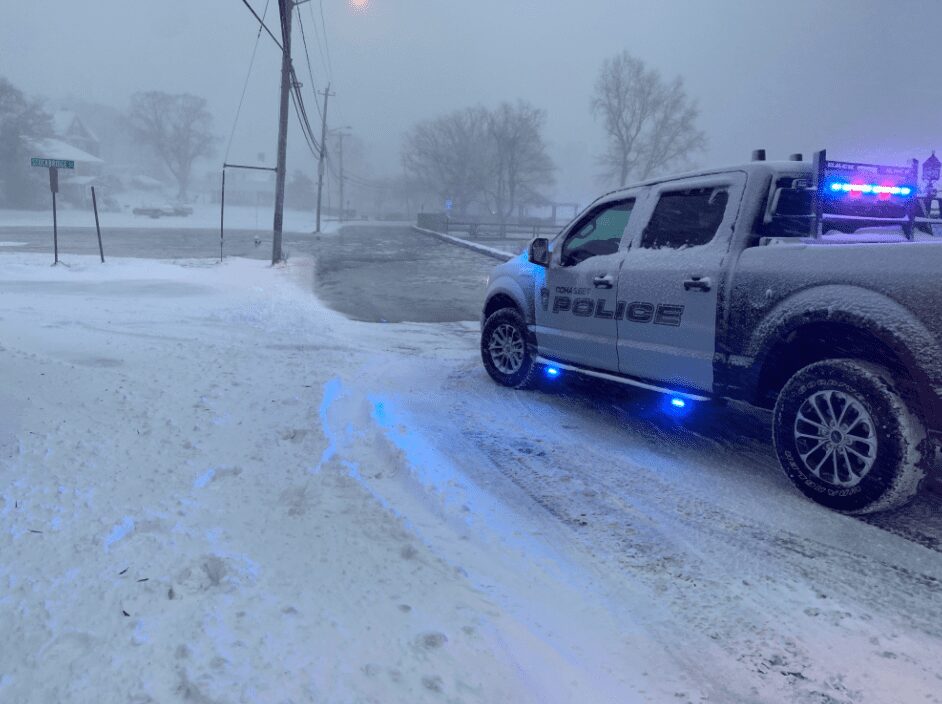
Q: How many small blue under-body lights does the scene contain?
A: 2